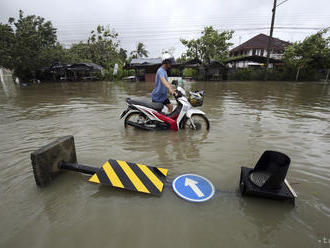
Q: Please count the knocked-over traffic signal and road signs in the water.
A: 3